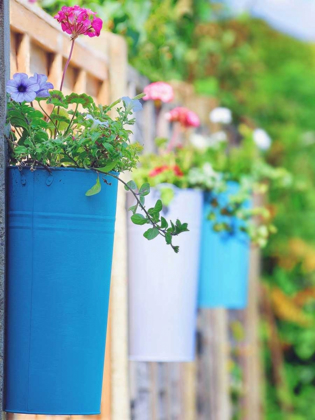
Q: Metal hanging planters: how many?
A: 3